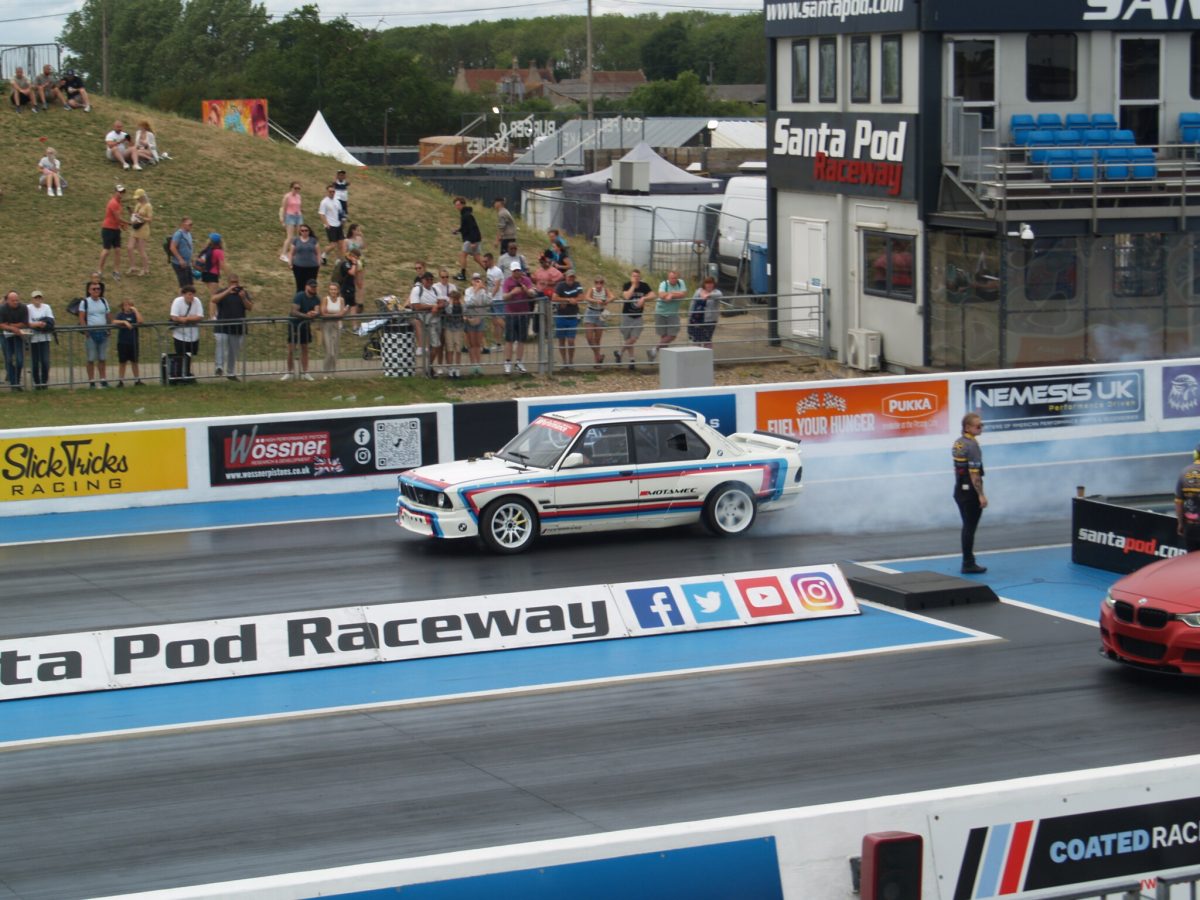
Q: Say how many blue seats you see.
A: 13